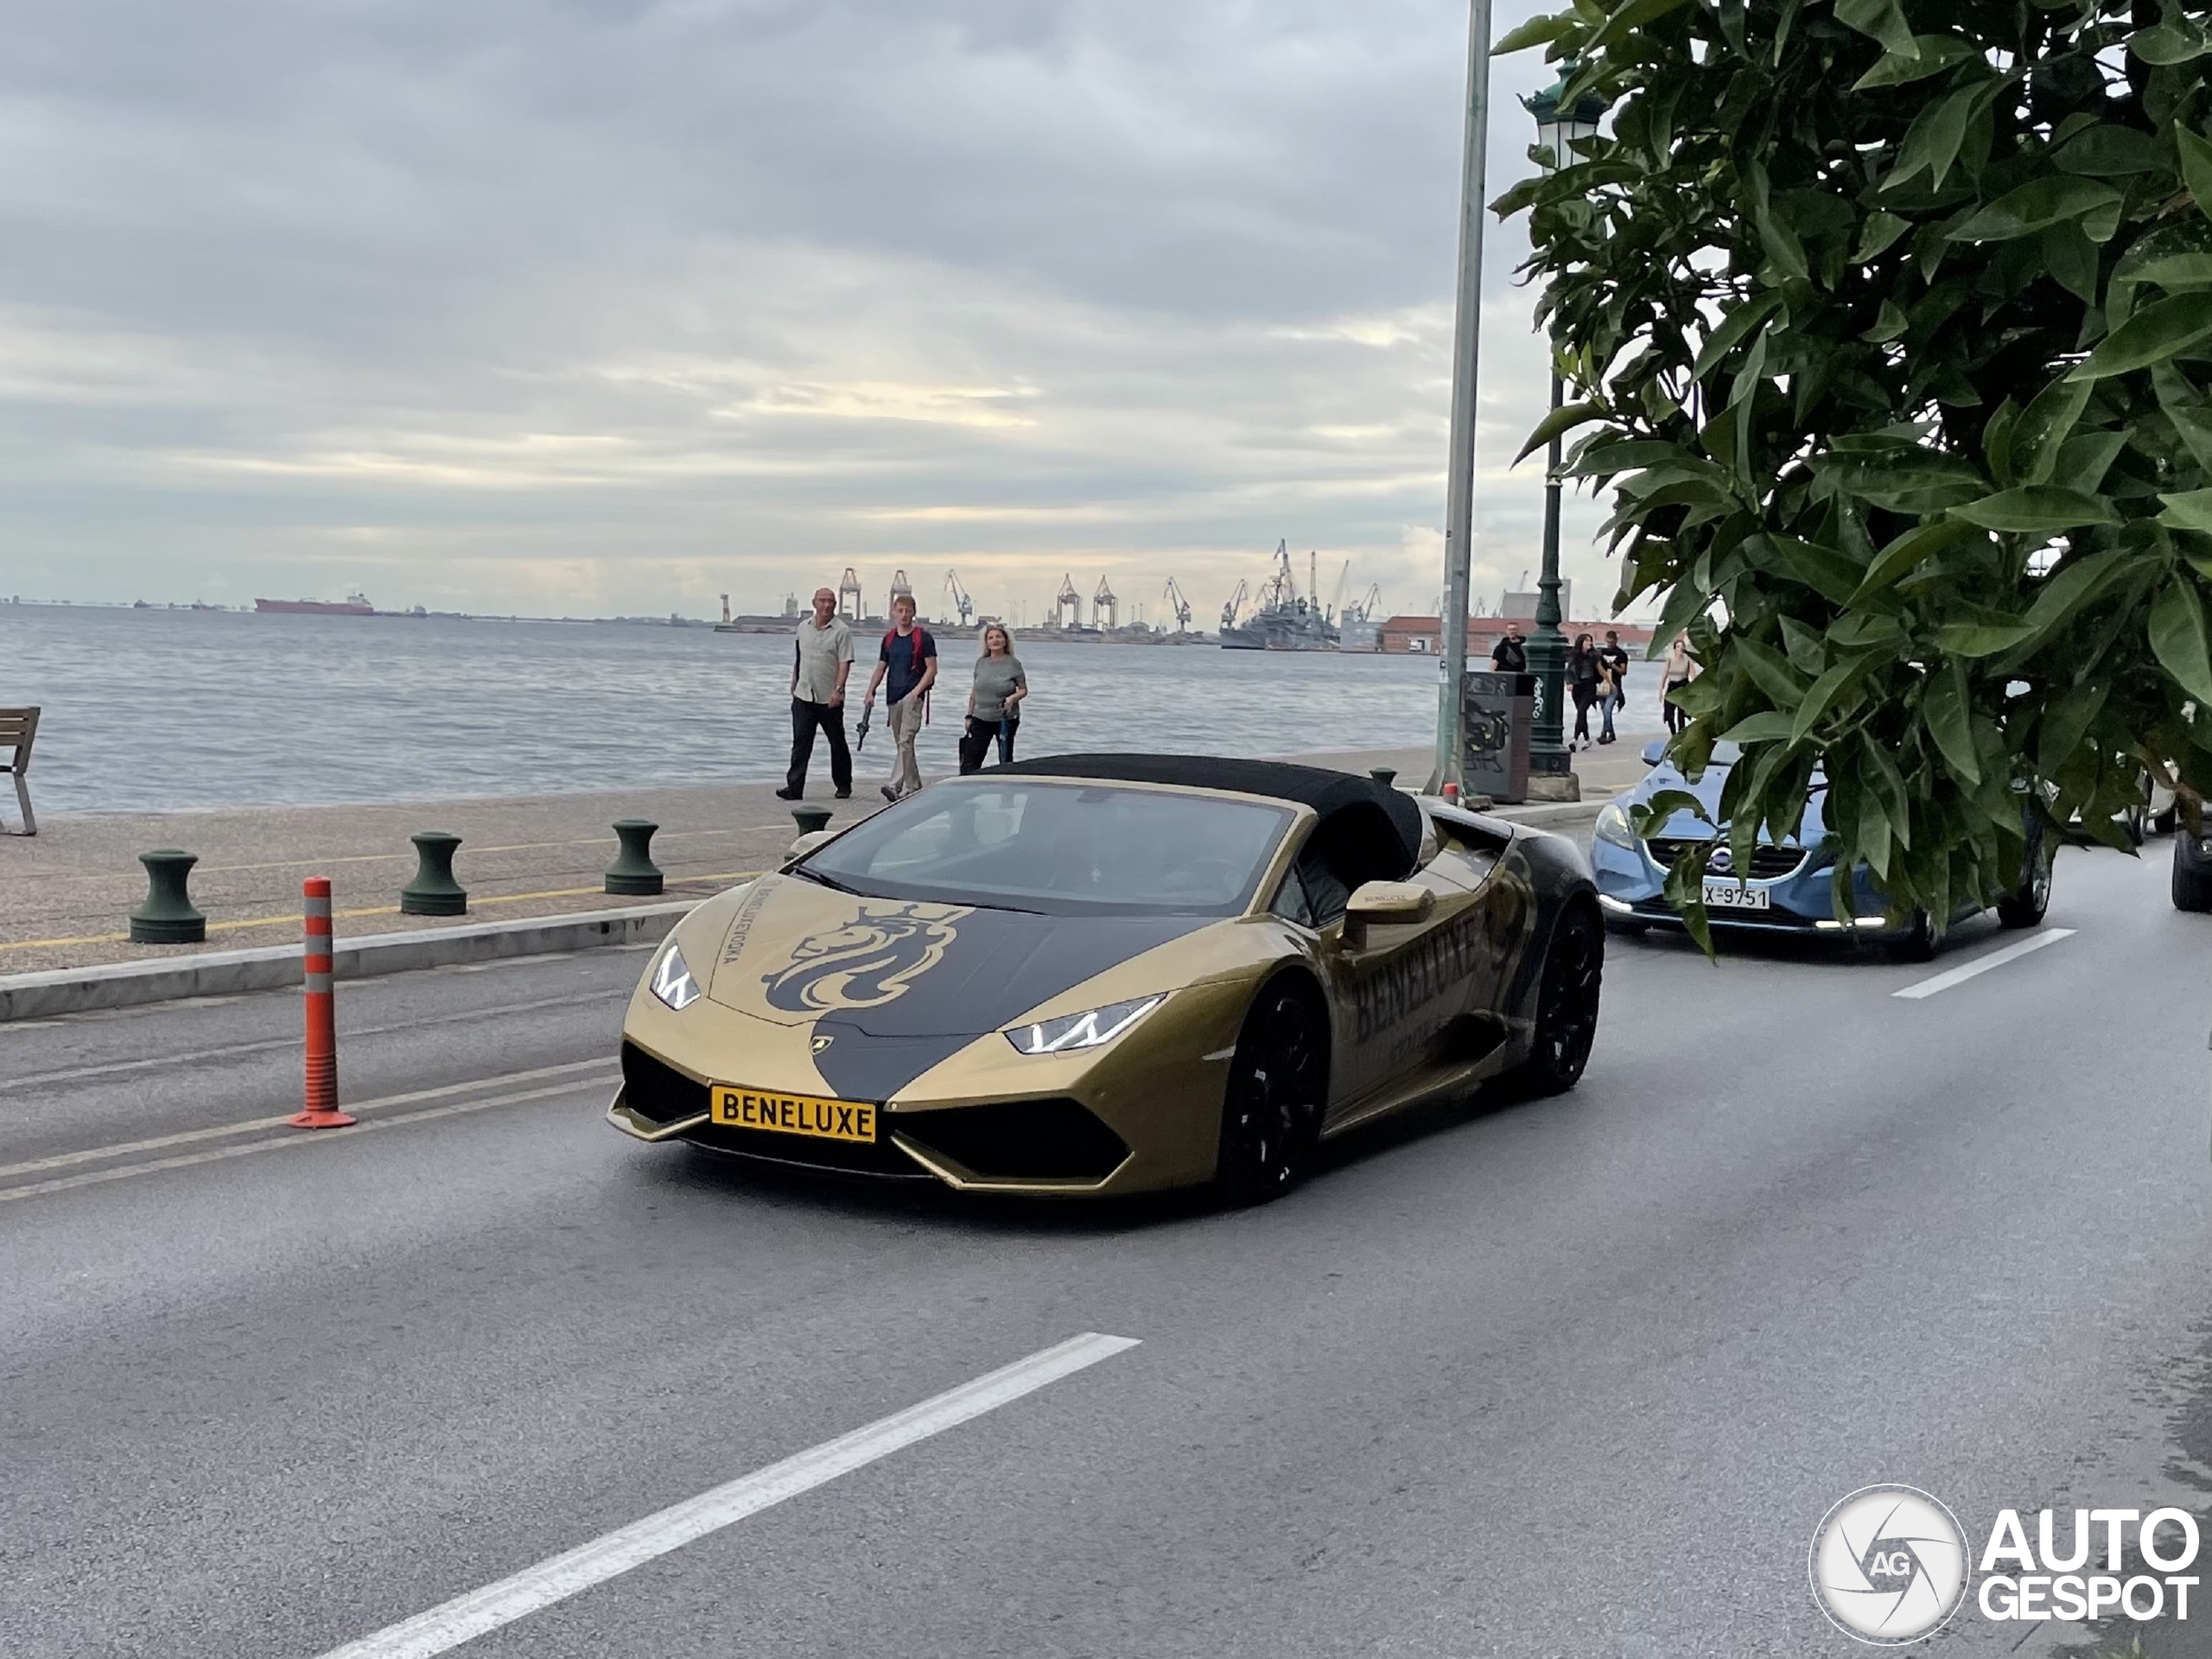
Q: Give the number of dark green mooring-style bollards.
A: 5